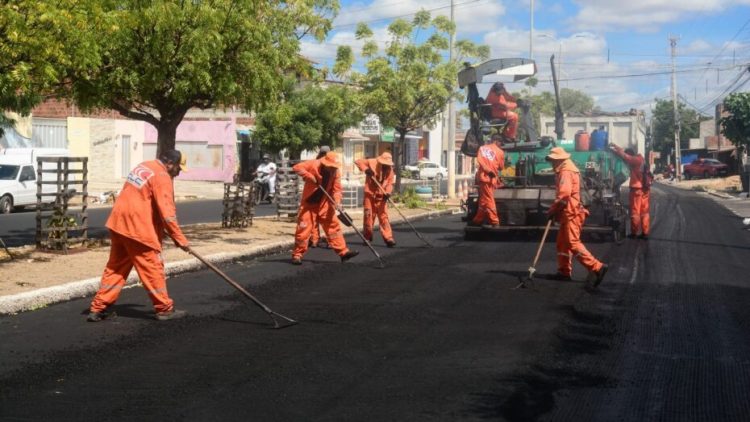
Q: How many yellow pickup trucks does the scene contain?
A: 0